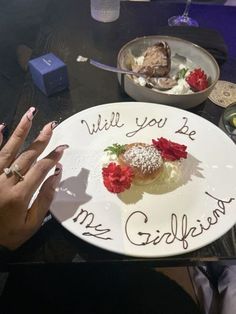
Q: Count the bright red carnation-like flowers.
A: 3